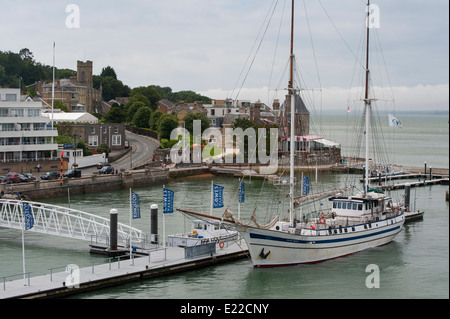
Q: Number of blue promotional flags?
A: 6